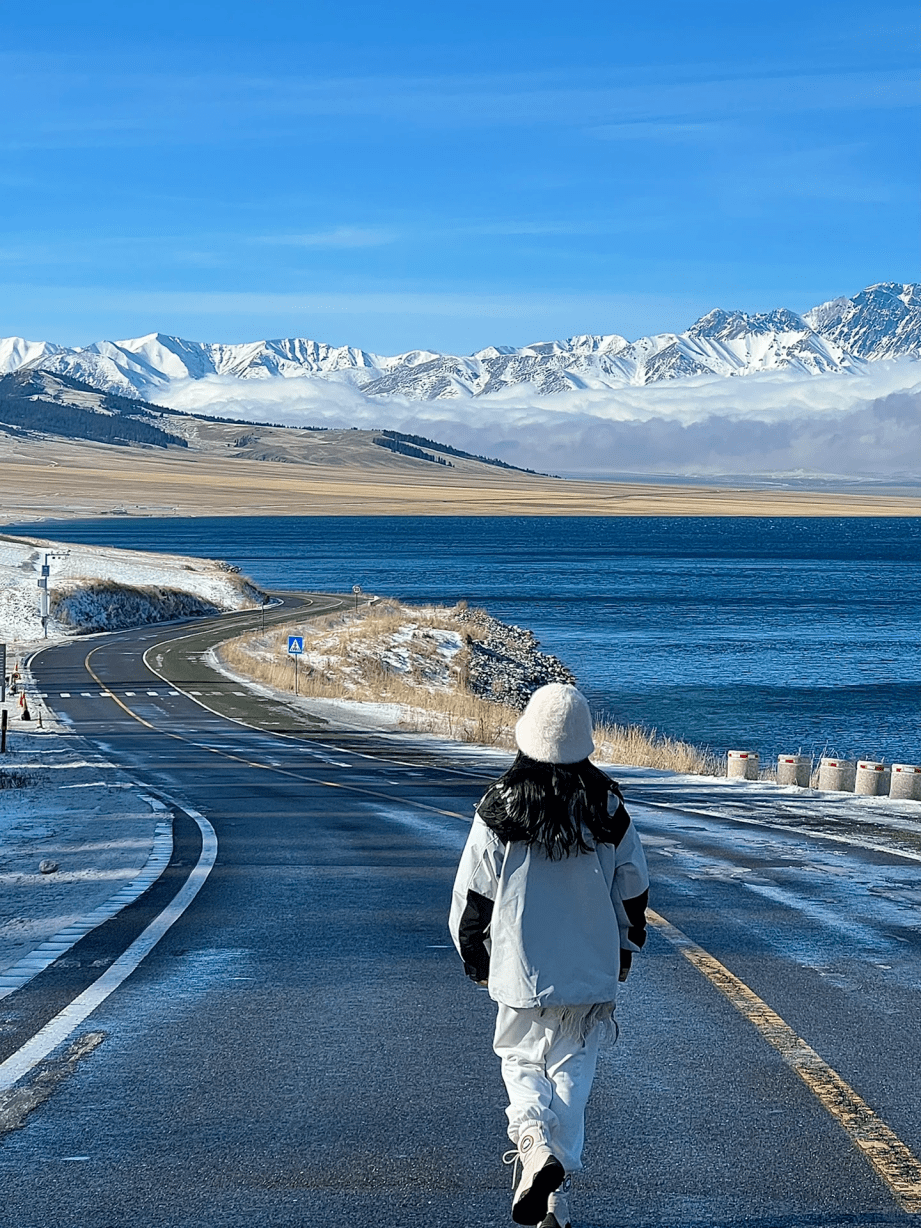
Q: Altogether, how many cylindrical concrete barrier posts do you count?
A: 5